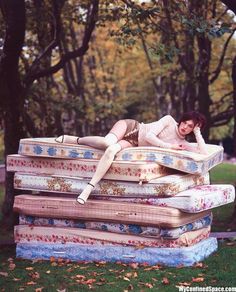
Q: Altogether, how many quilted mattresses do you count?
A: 8